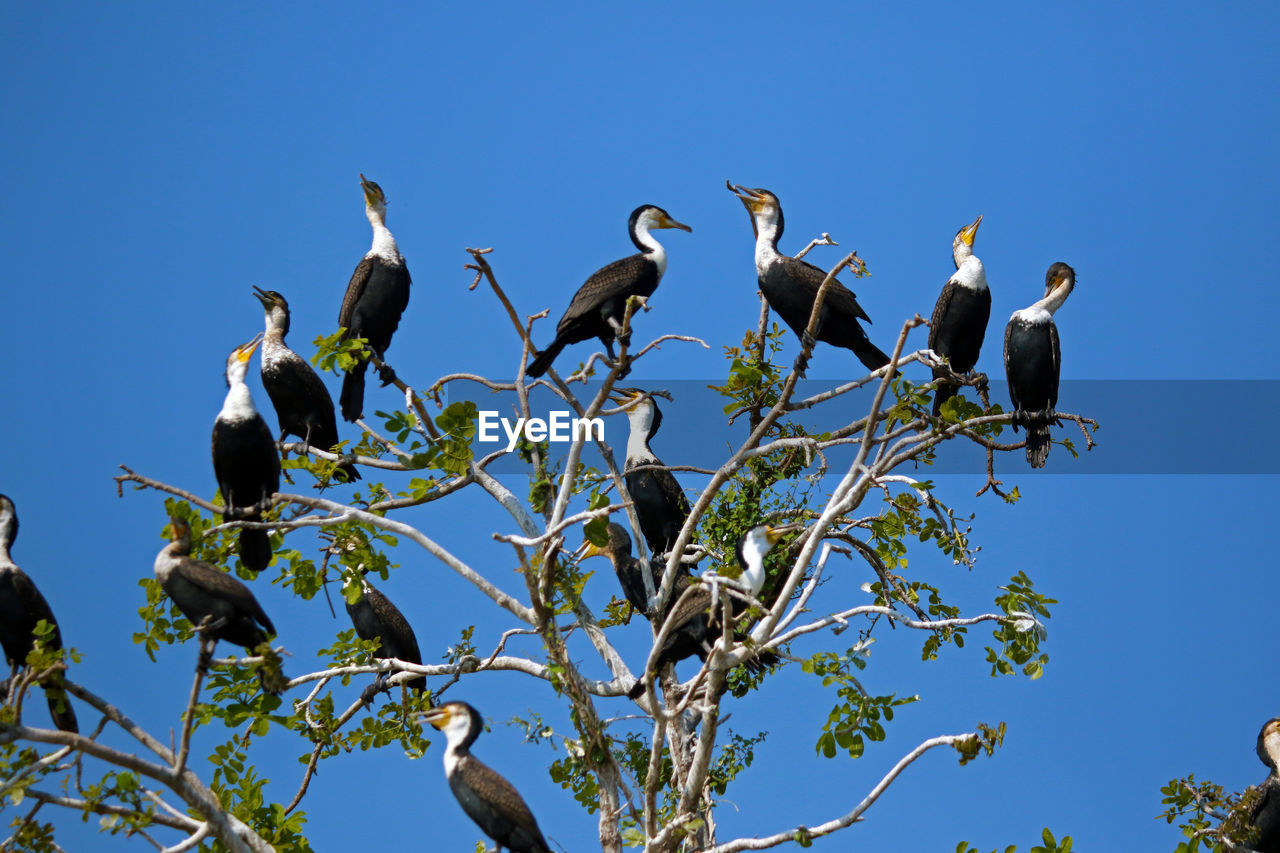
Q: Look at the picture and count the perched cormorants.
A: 15